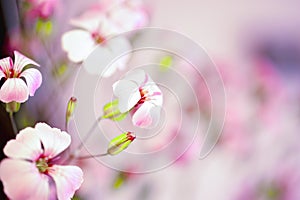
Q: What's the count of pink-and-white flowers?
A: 4